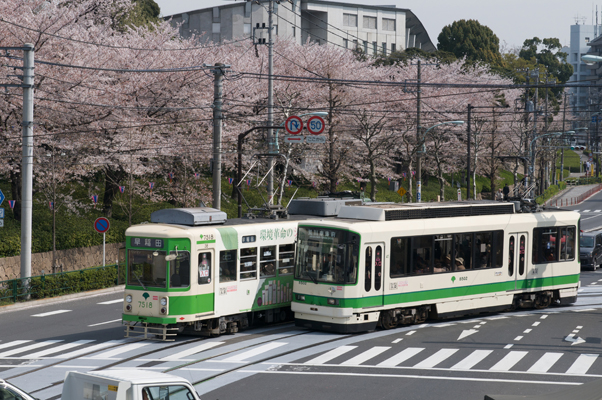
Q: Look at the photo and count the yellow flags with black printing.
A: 0